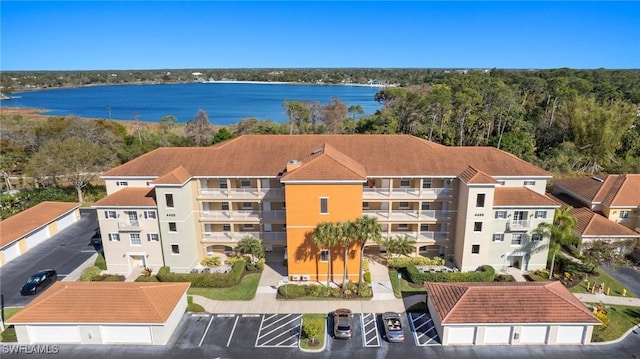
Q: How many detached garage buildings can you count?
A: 3